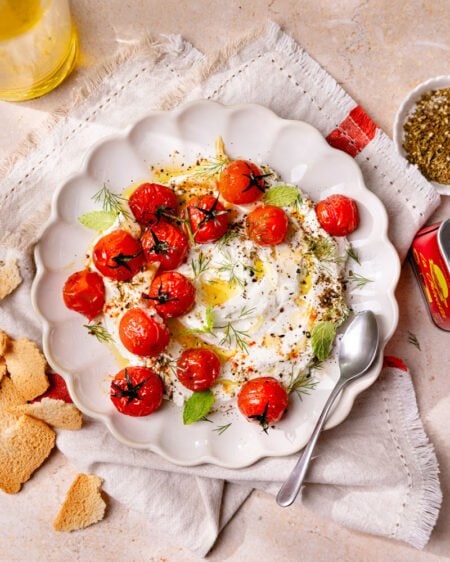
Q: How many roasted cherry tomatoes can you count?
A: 13